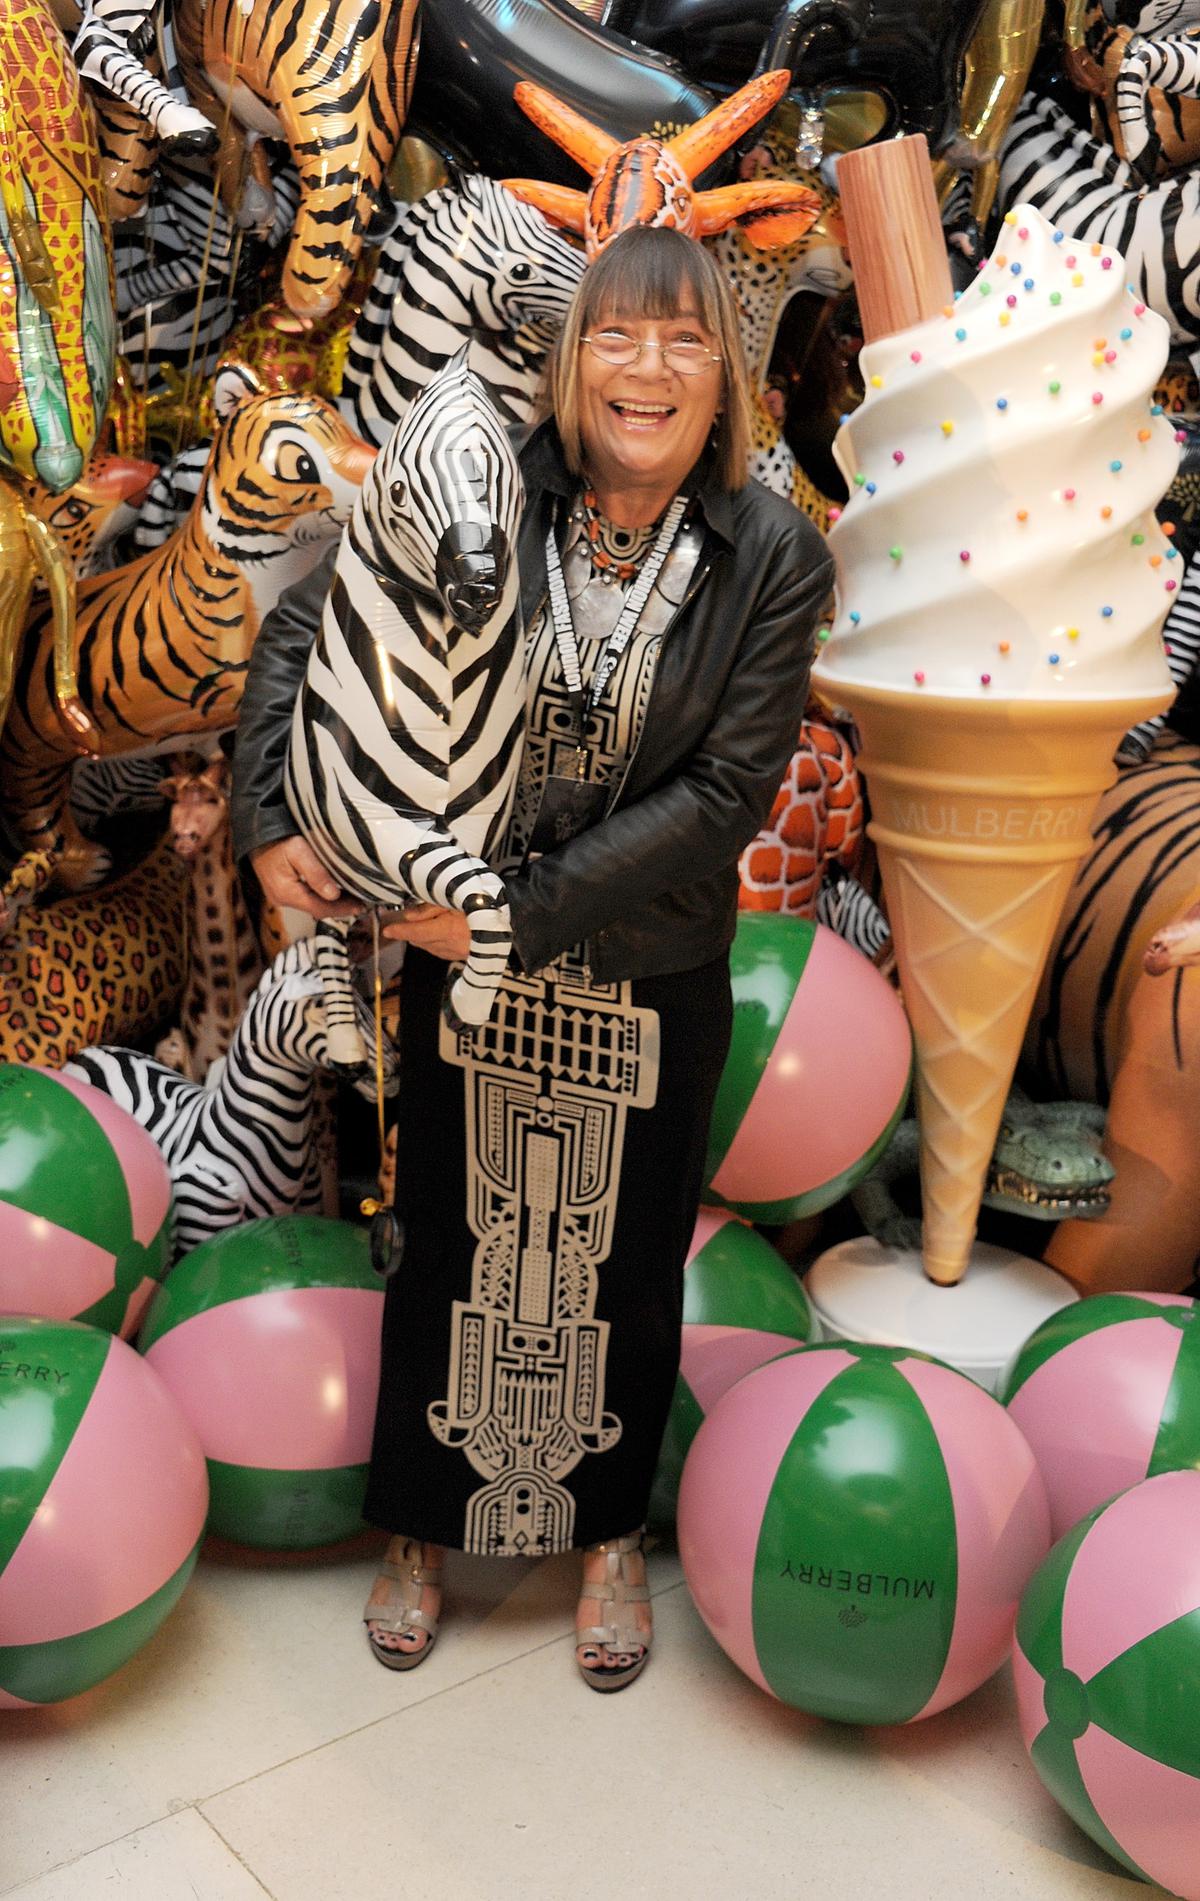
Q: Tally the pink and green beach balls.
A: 8